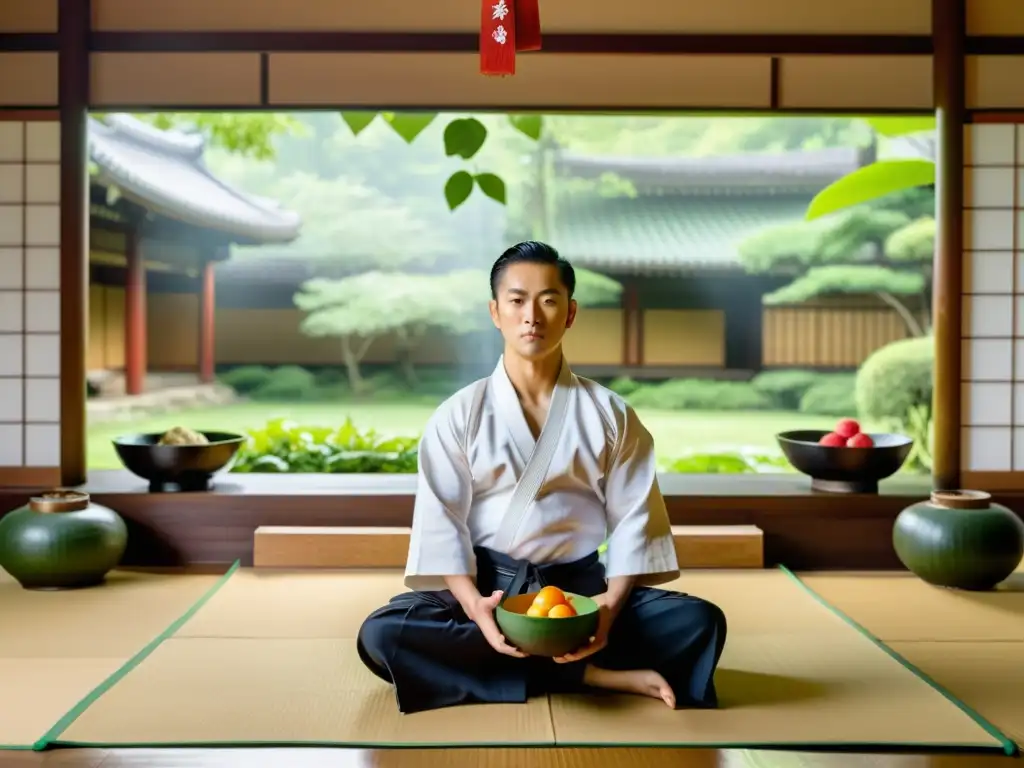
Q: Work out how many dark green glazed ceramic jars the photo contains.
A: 2